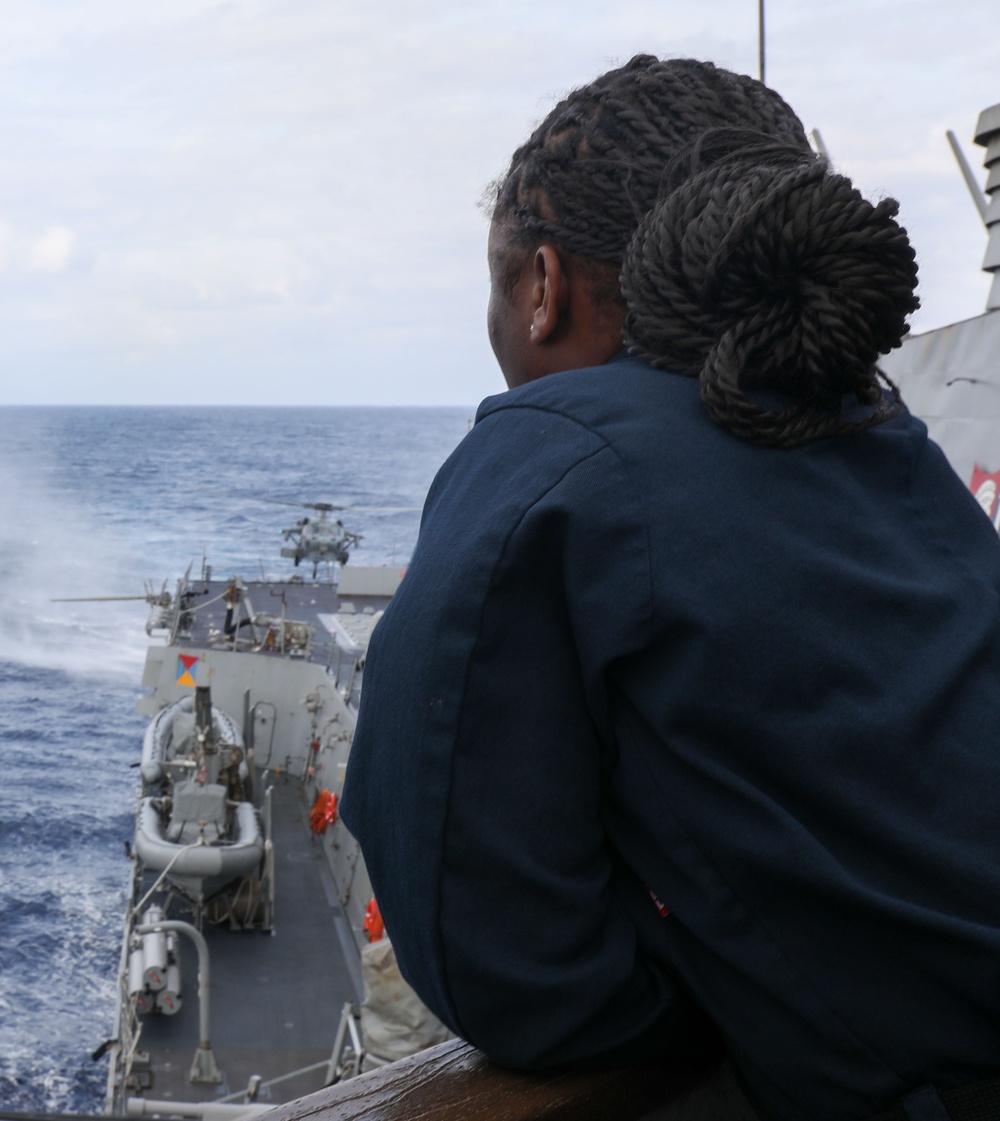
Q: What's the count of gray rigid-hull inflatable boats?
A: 2